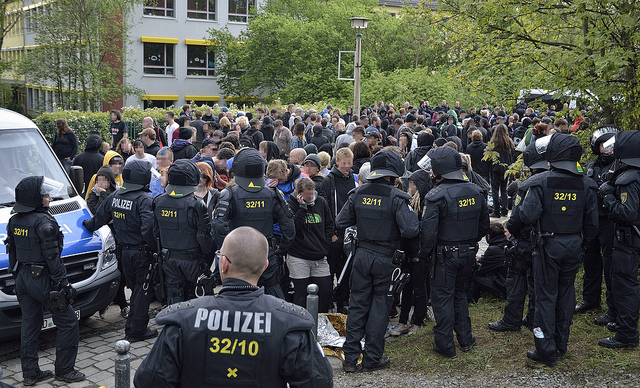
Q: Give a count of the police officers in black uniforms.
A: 11